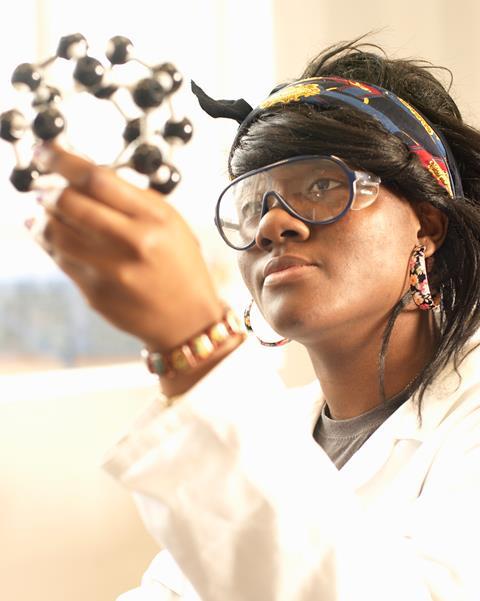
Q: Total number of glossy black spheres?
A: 15